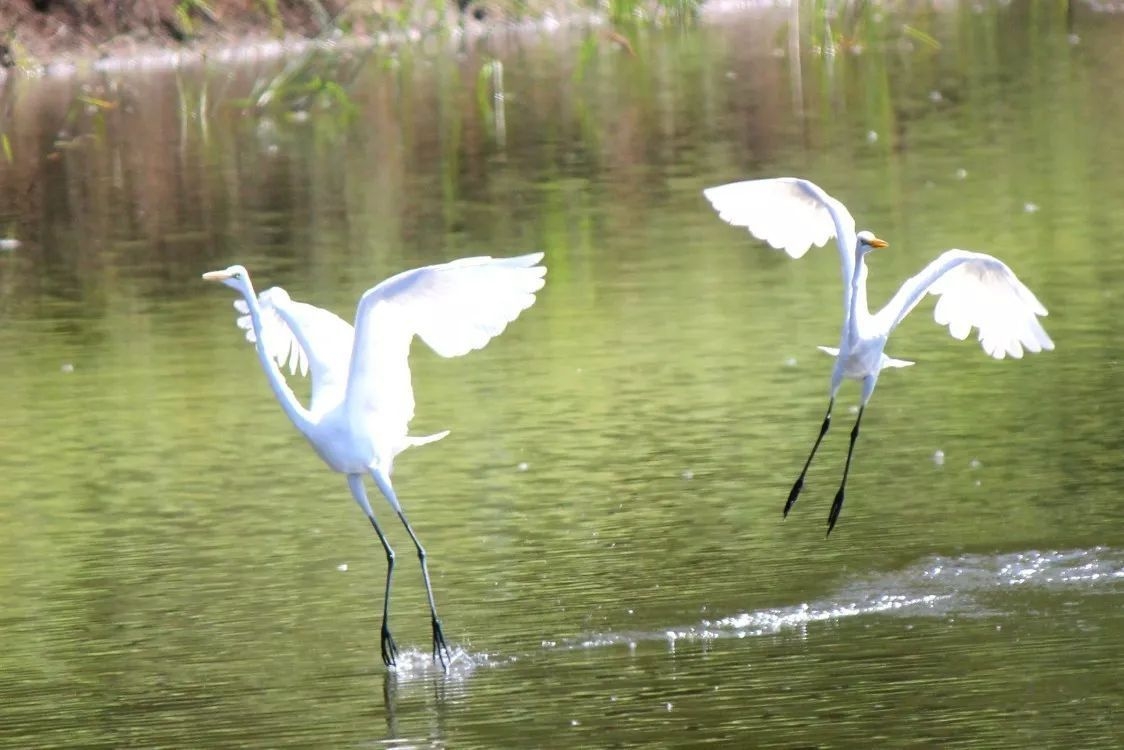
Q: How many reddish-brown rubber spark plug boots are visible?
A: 0